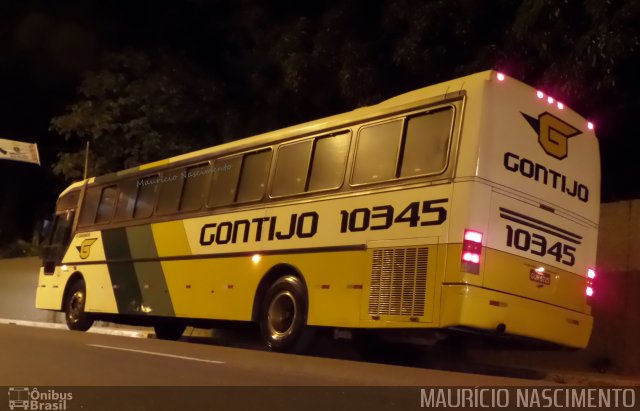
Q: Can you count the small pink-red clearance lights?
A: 5